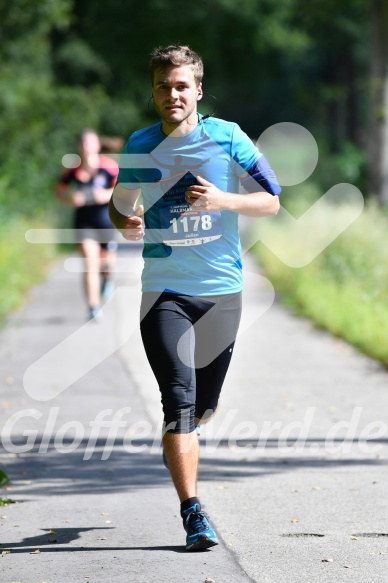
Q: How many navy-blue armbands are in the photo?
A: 1